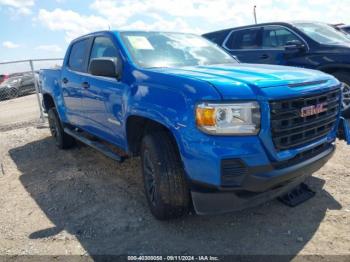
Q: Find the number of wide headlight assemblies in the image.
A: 1